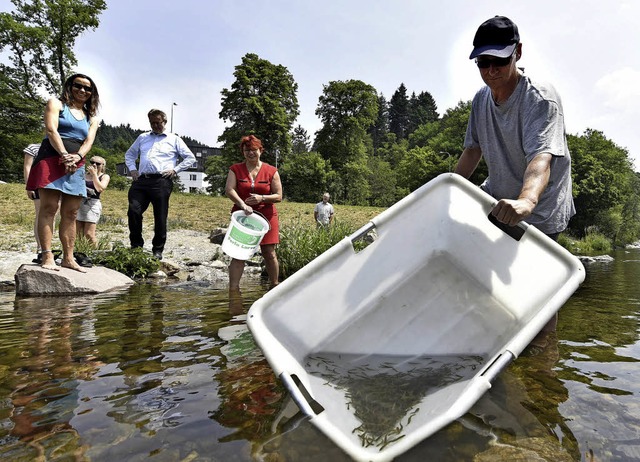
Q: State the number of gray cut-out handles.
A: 4